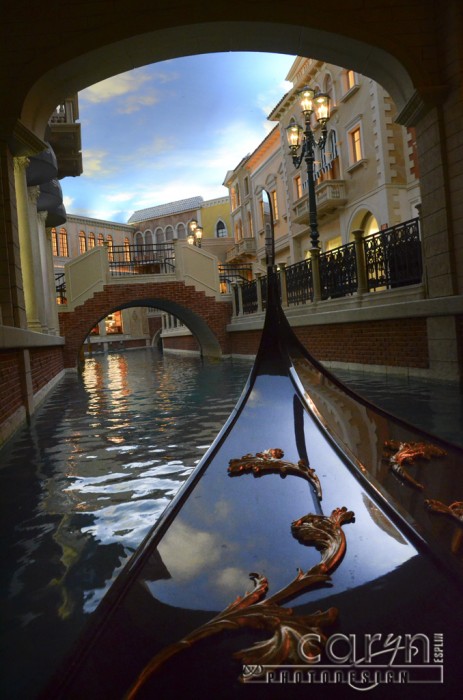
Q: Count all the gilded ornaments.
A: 4